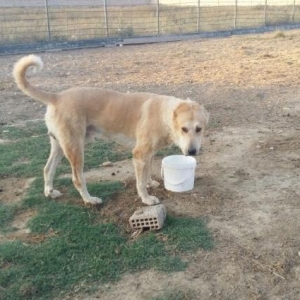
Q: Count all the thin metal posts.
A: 7